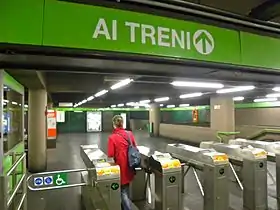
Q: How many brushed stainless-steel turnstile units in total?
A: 5